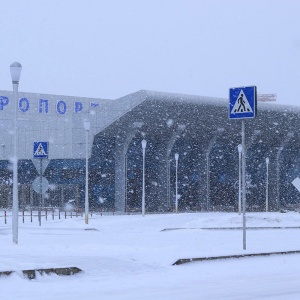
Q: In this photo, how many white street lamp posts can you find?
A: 6